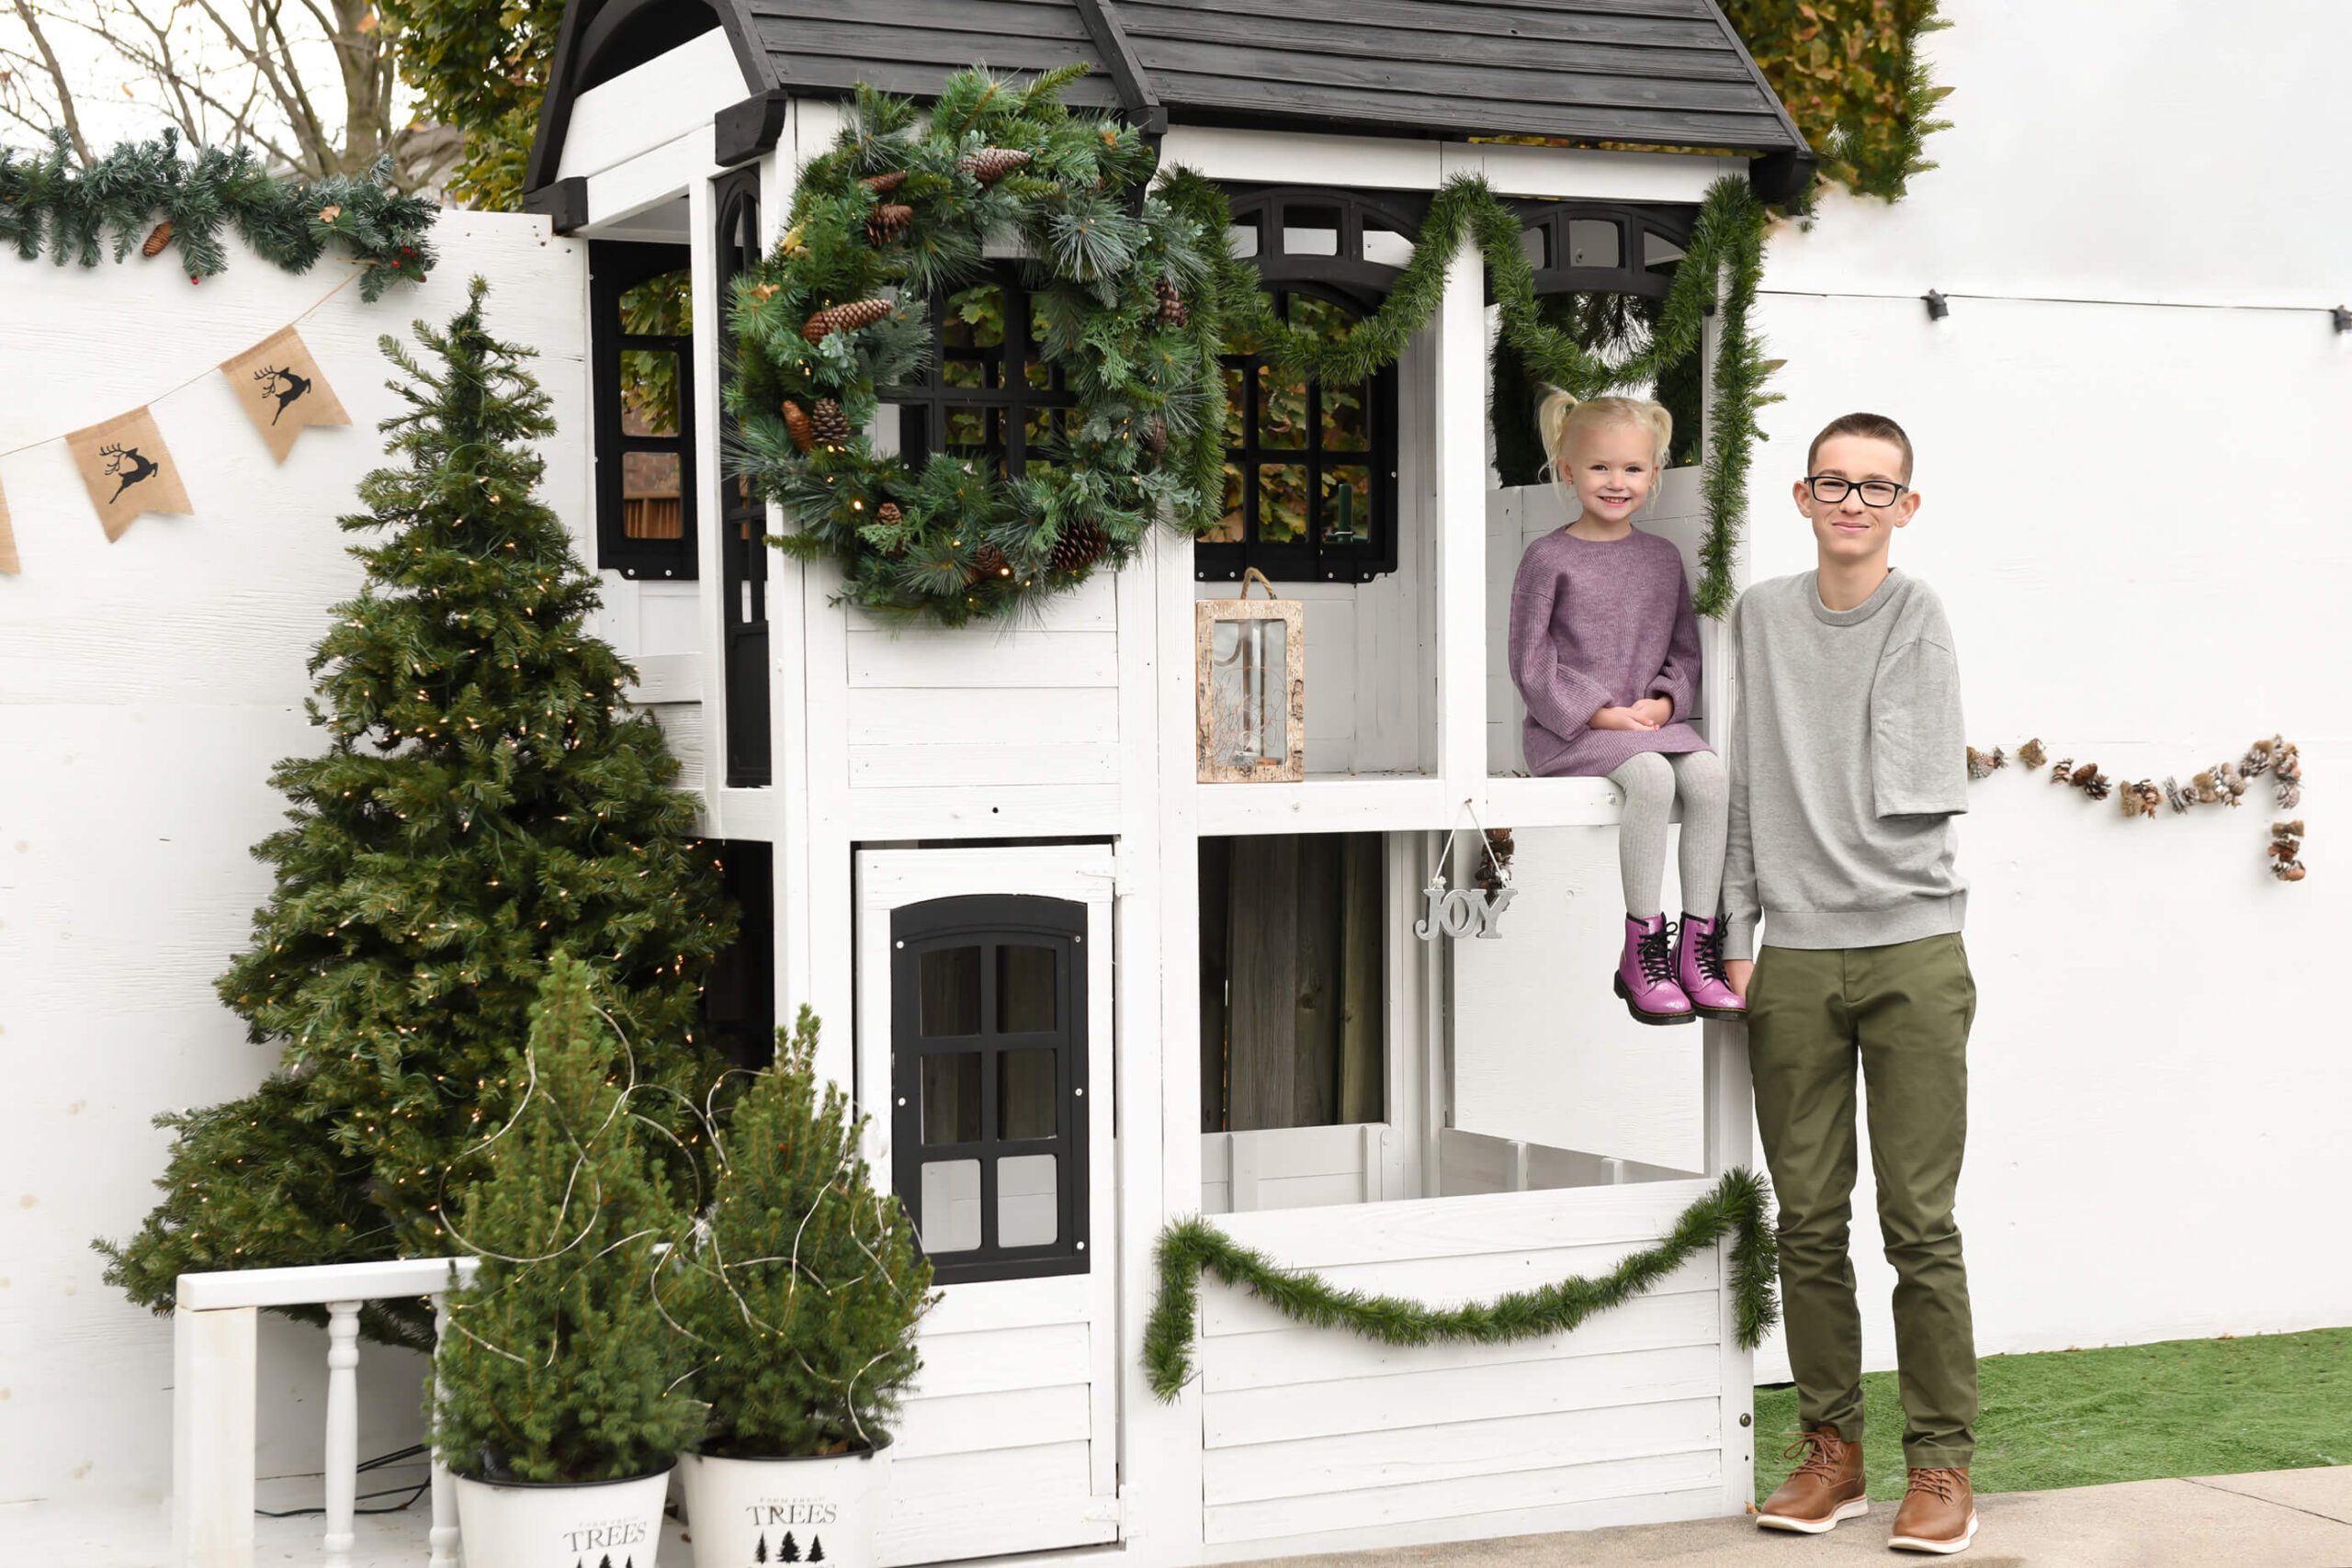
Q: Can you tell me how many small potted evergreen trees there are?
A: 2